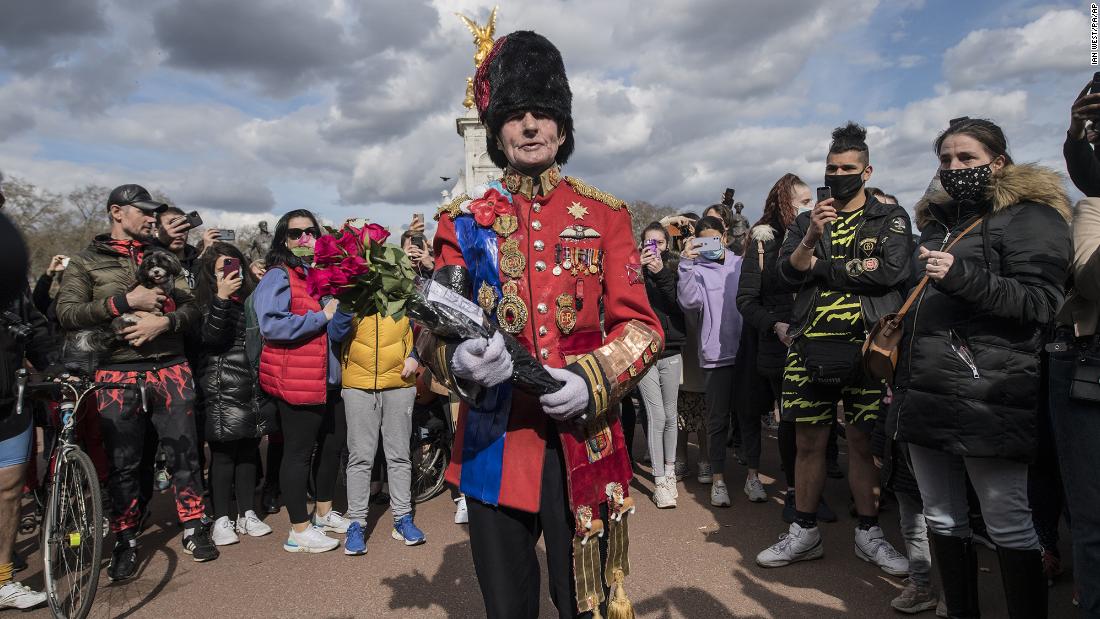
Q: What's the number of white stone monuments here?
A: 1